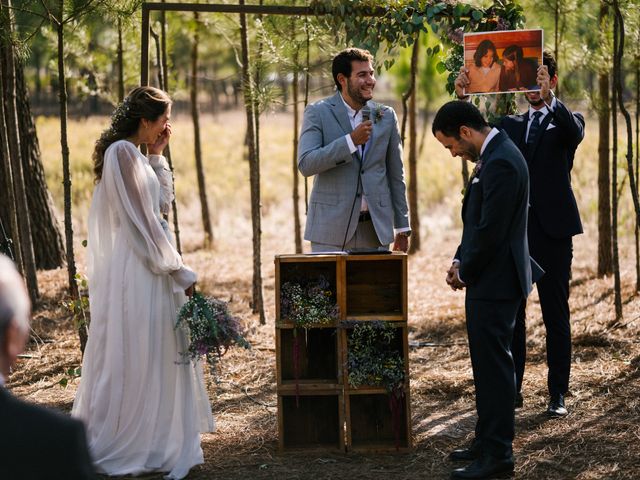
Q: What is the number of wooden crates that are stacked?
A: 6